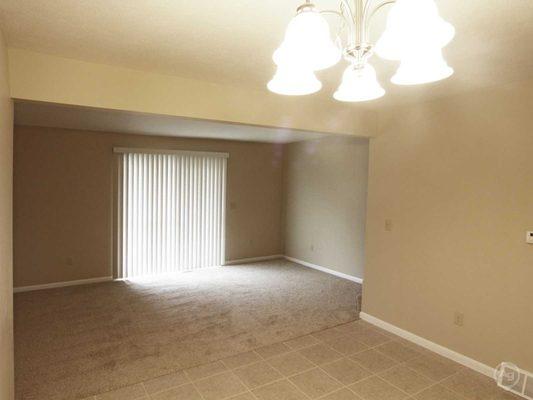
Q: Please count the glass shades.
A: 5